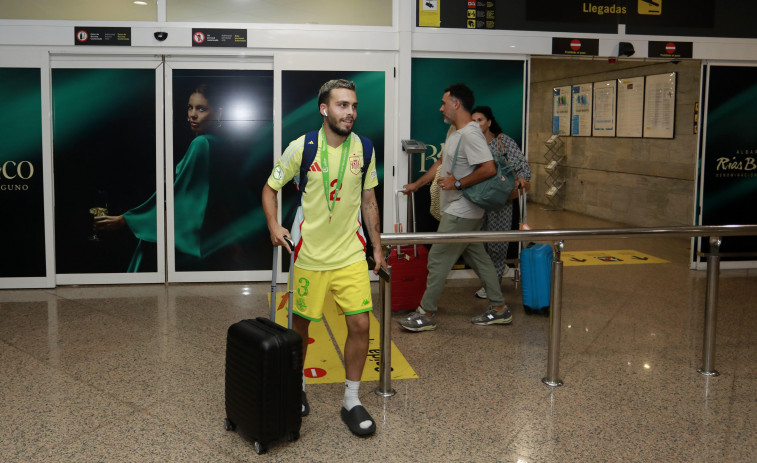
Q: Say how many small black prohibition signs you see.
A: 4